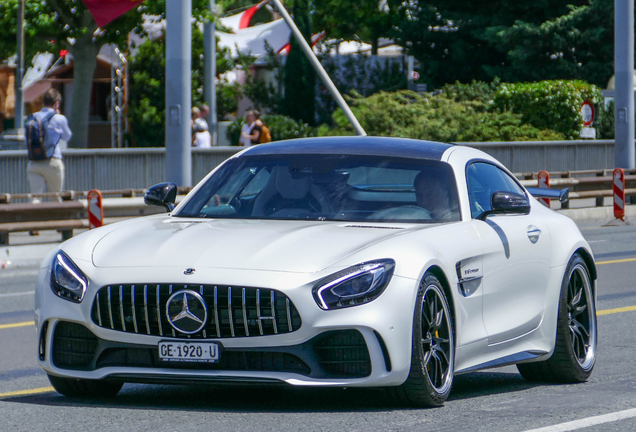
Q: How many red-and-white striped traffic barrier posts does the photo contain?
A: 3